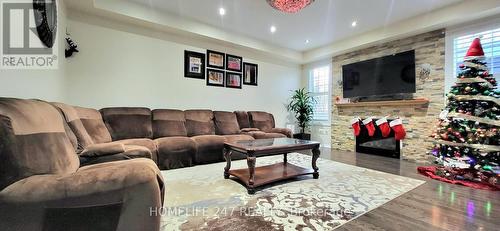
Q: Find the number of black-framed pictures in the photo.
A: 6